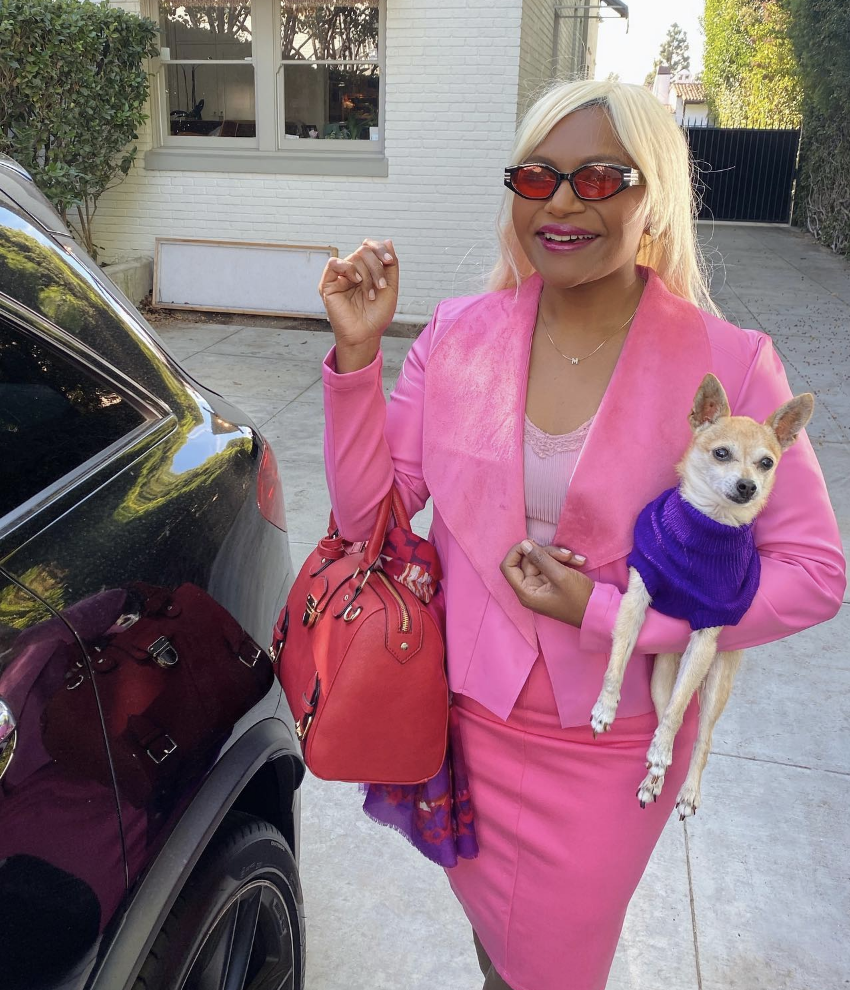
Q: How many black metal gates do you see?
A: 1